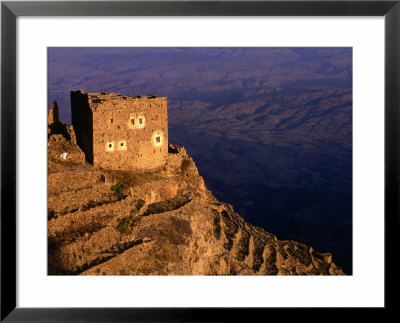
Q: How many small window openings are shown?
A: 5